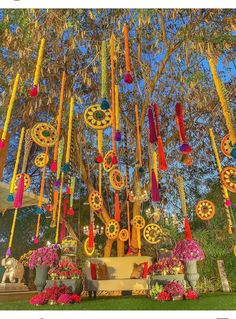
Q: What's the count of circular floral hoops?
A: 15